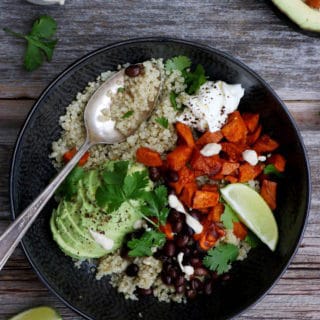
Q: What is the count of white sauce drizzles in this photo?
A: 5